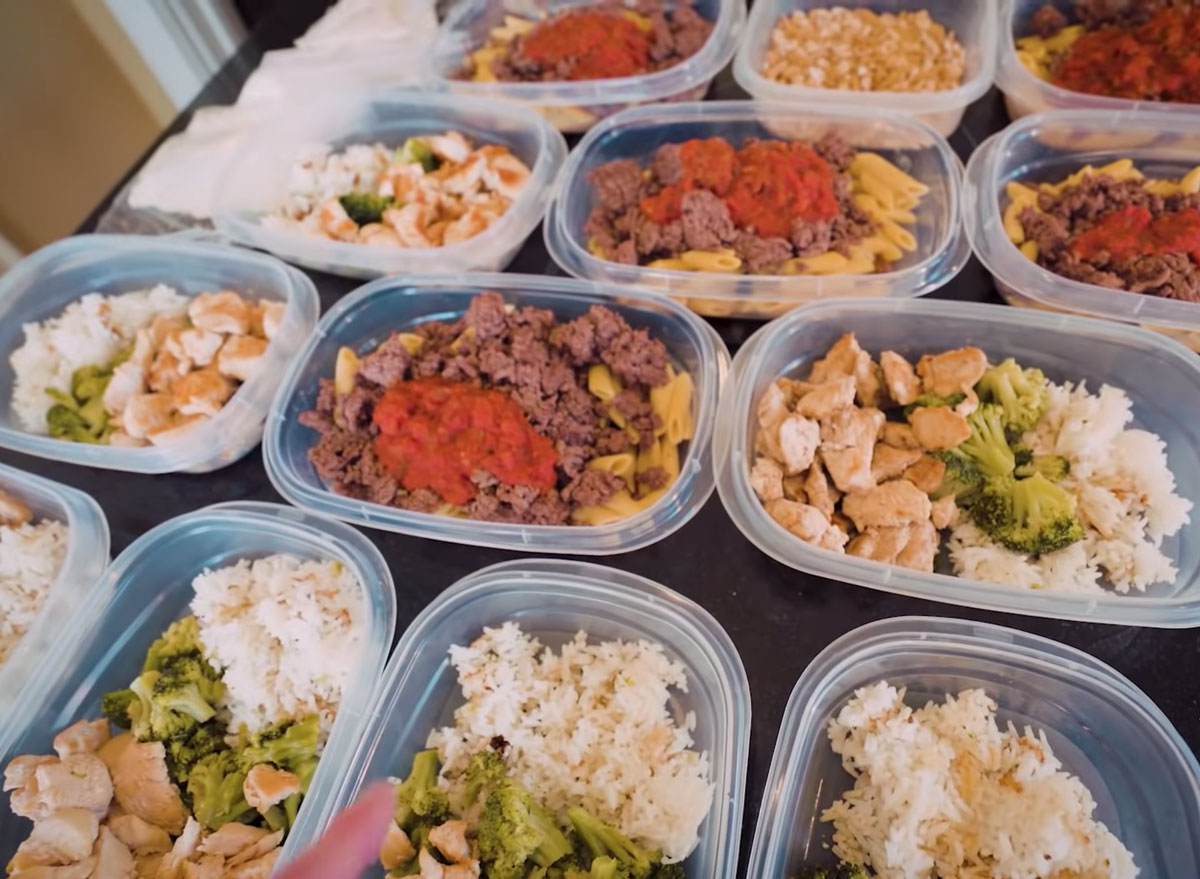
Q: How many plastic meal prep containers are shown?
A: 13